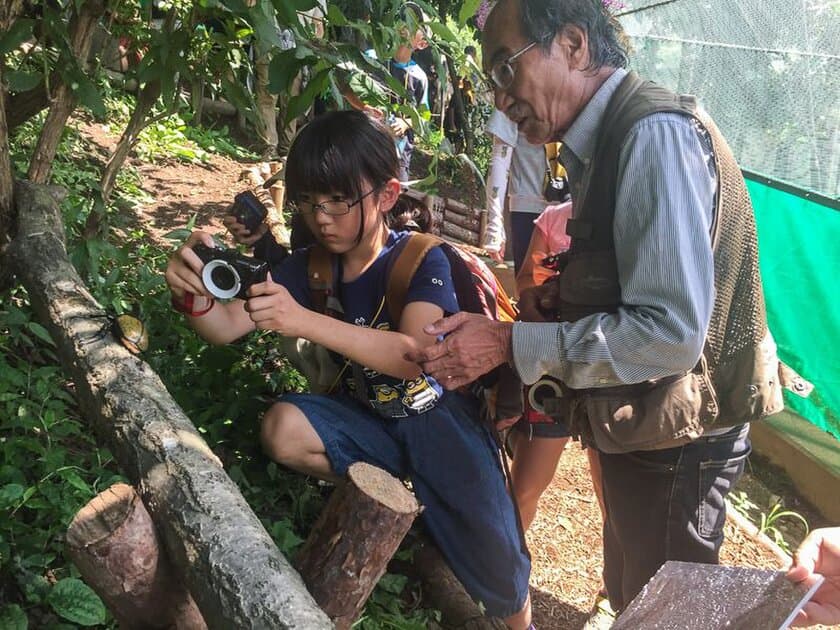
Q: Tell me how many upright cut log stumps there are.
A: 2